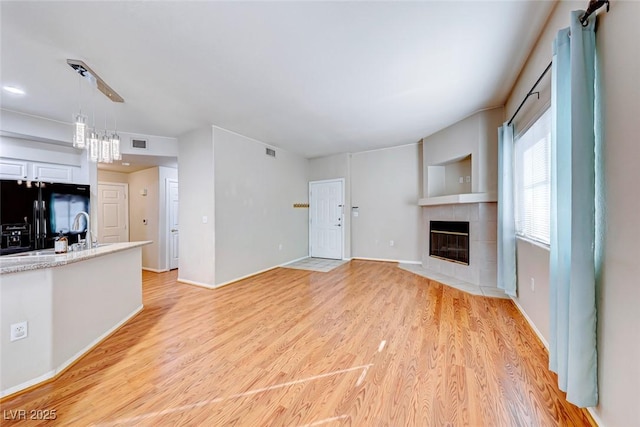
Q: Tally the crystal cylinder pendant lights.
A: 4